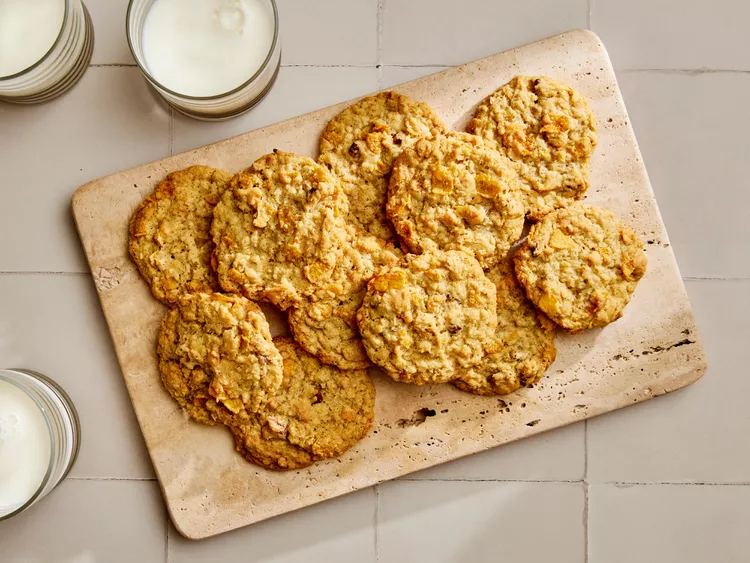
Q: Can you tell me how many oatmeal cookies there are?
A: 11